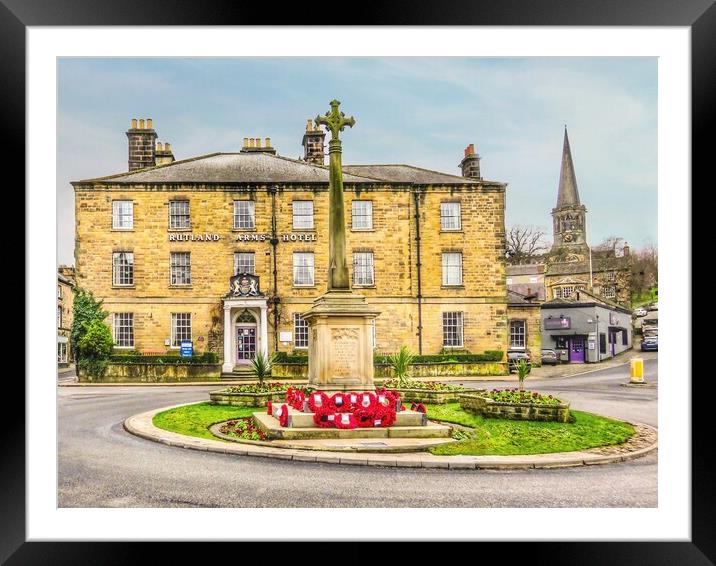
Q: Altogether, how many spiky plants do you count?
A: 3